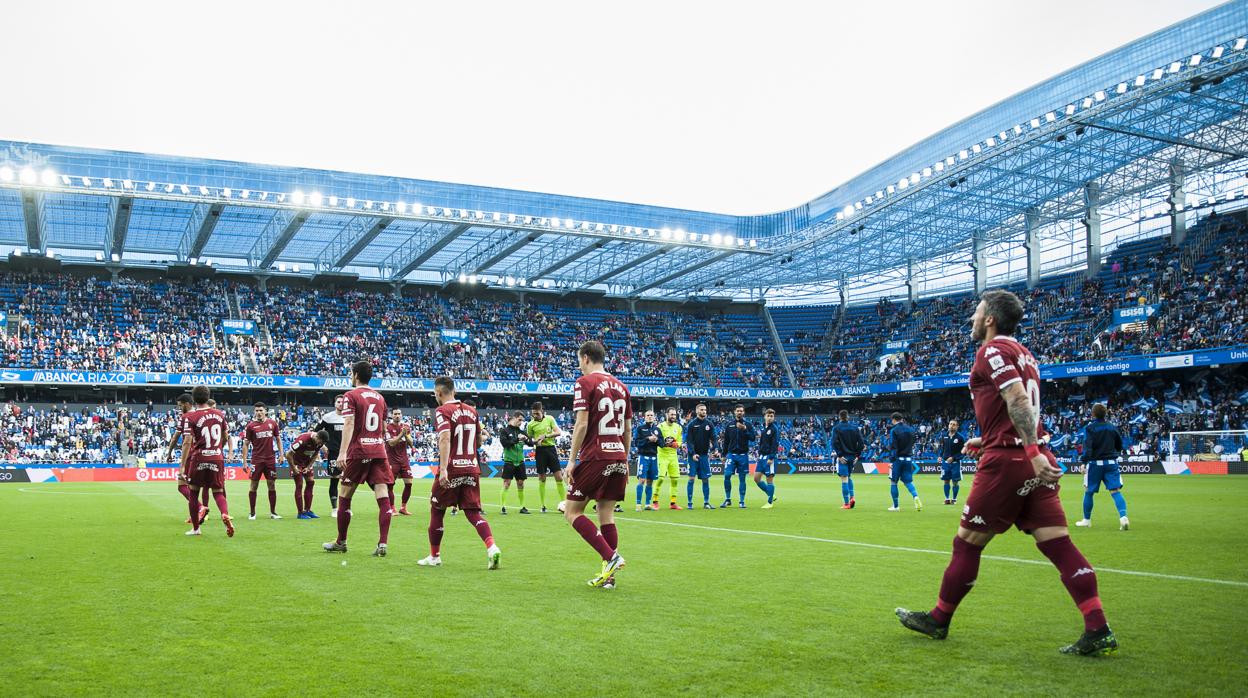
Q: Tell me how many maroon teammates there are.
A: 10